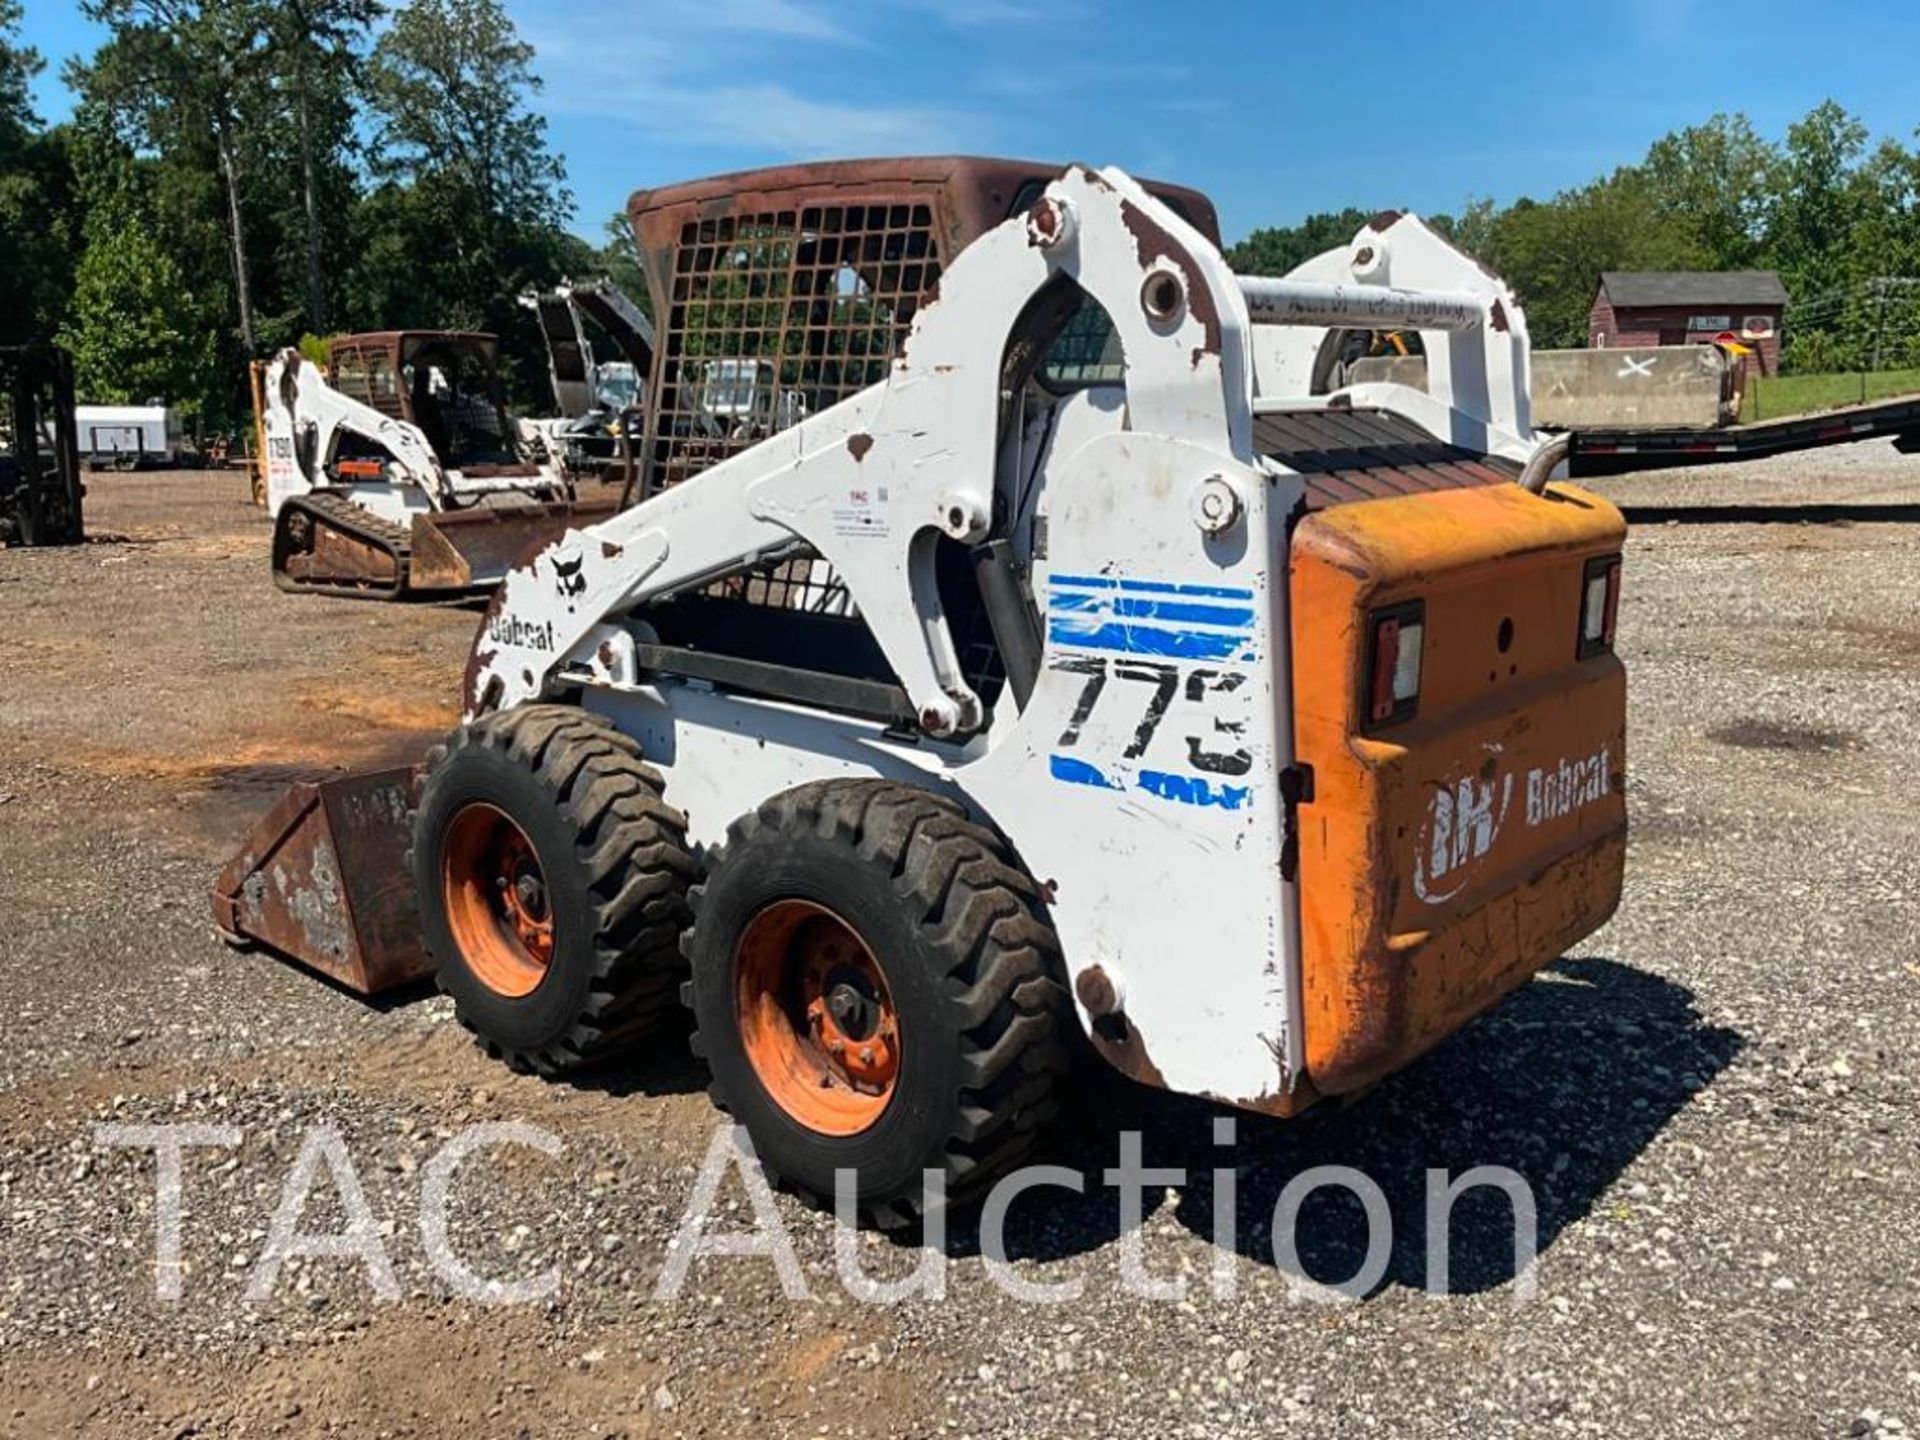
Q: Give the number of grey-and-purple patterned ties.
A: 0